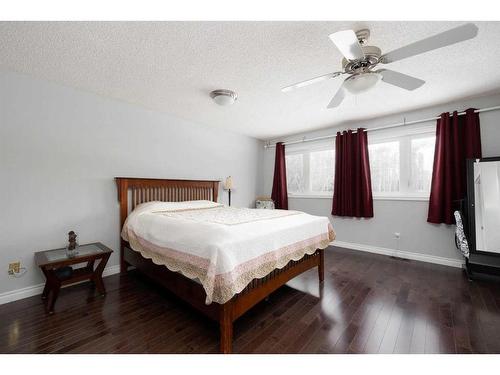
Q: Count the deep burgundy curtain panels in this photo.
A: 3